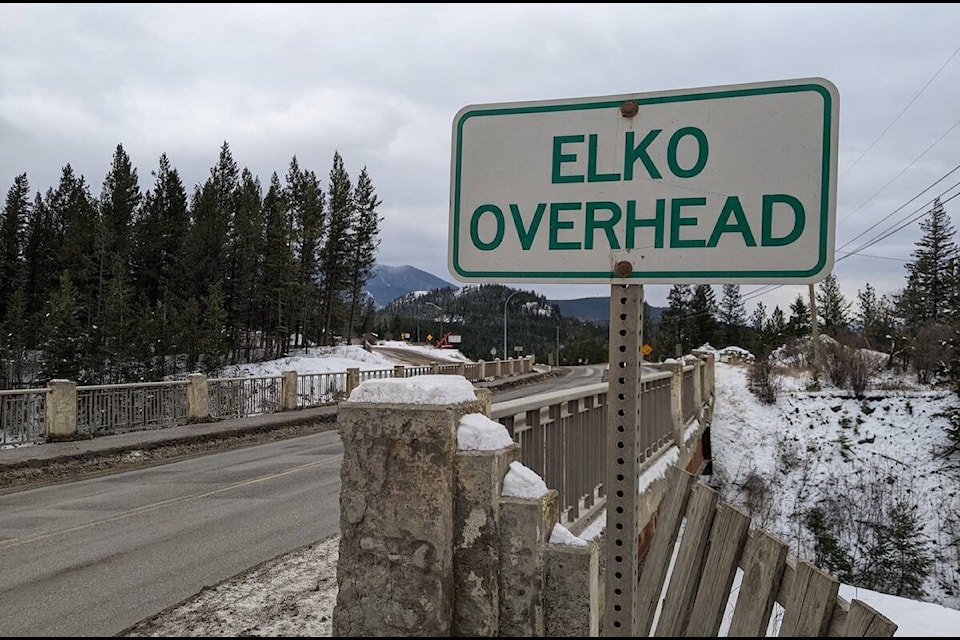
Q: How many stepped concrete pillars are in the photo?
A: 4